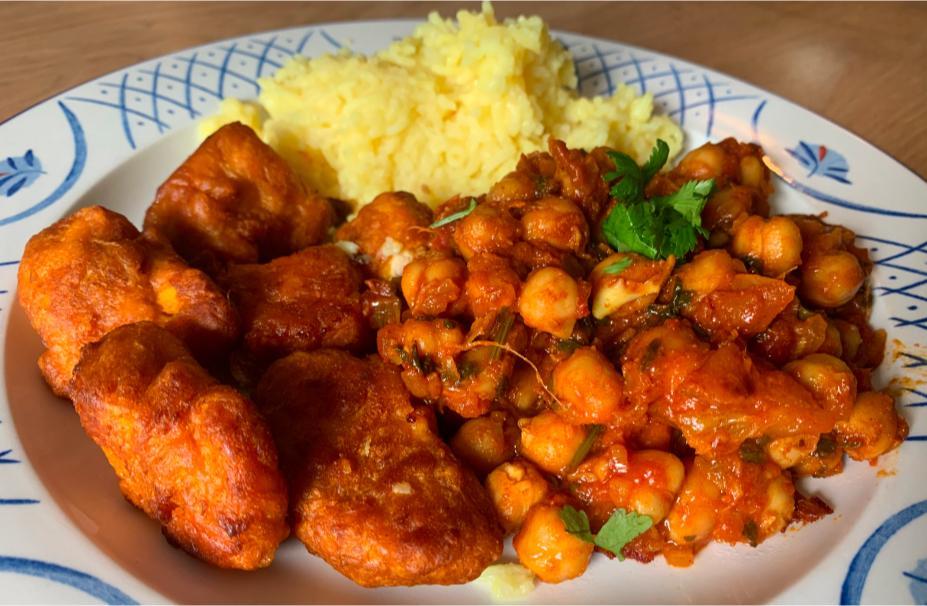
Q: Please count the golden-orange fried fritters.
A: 5